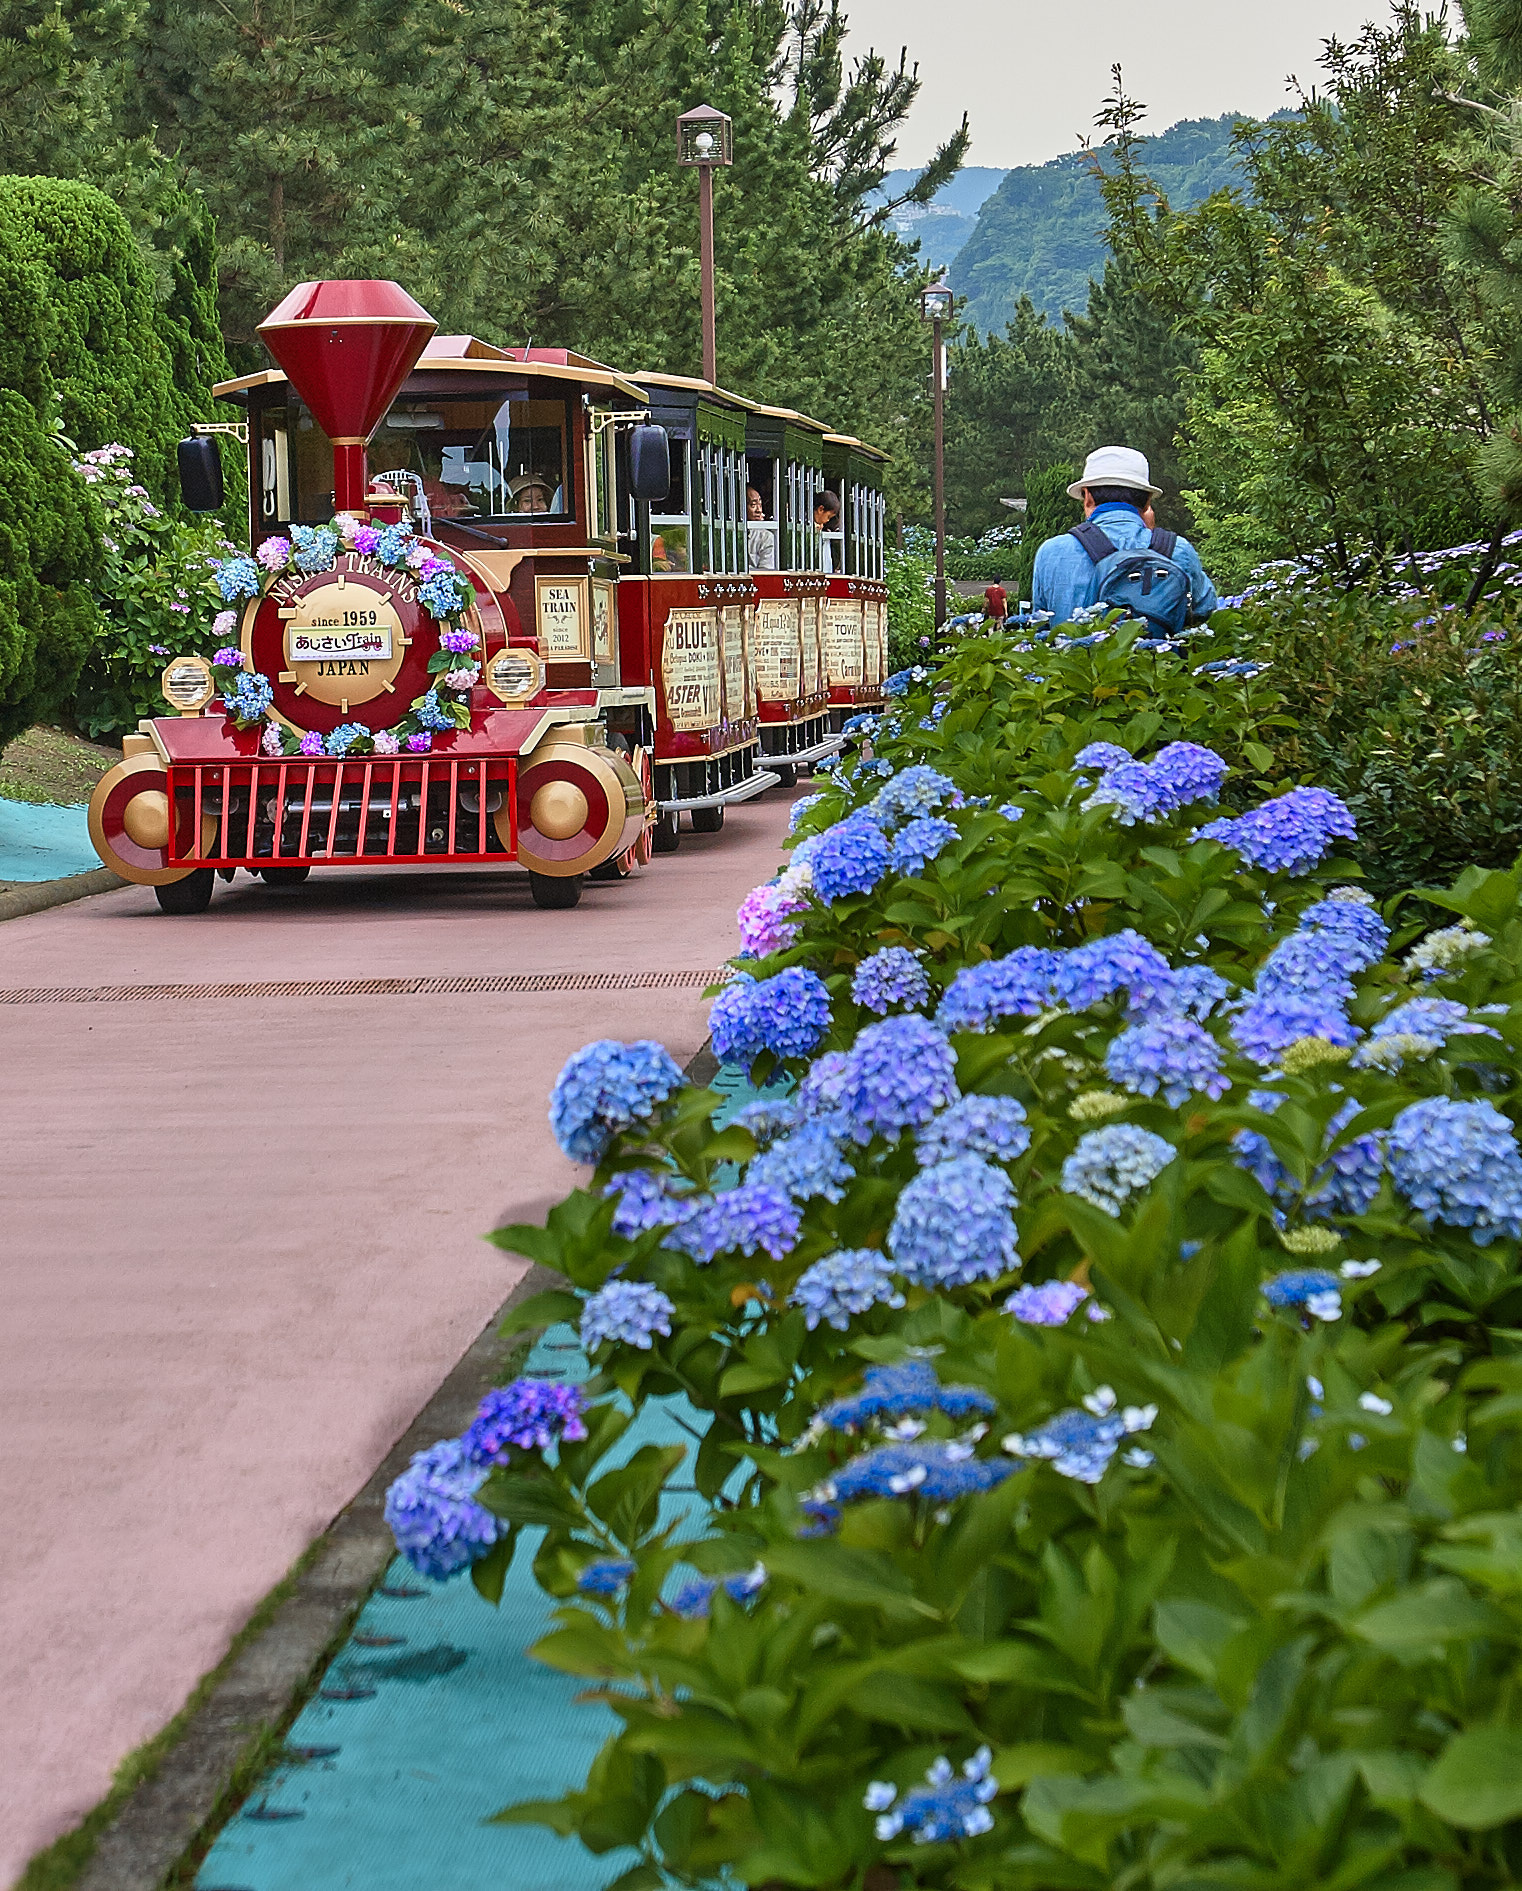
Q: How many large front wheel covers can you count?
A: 2